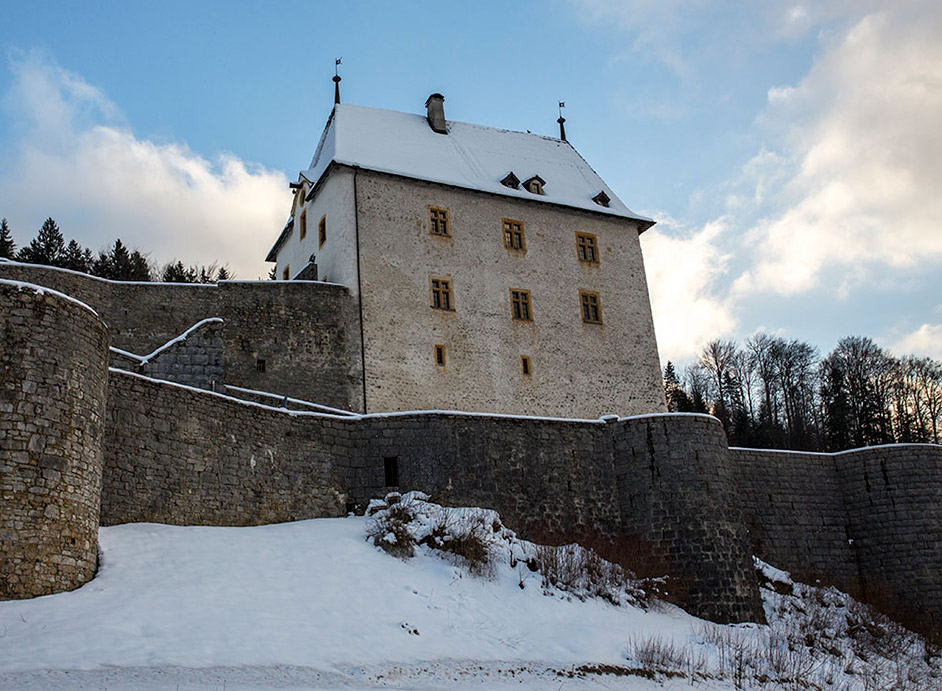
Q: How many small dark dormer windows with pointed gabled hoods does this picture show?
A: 3